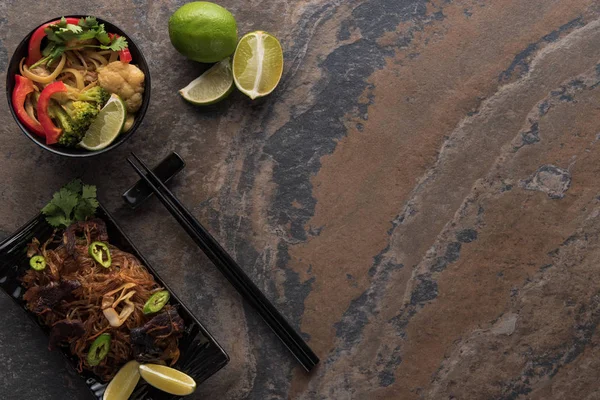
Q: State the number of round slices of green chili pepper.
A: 4